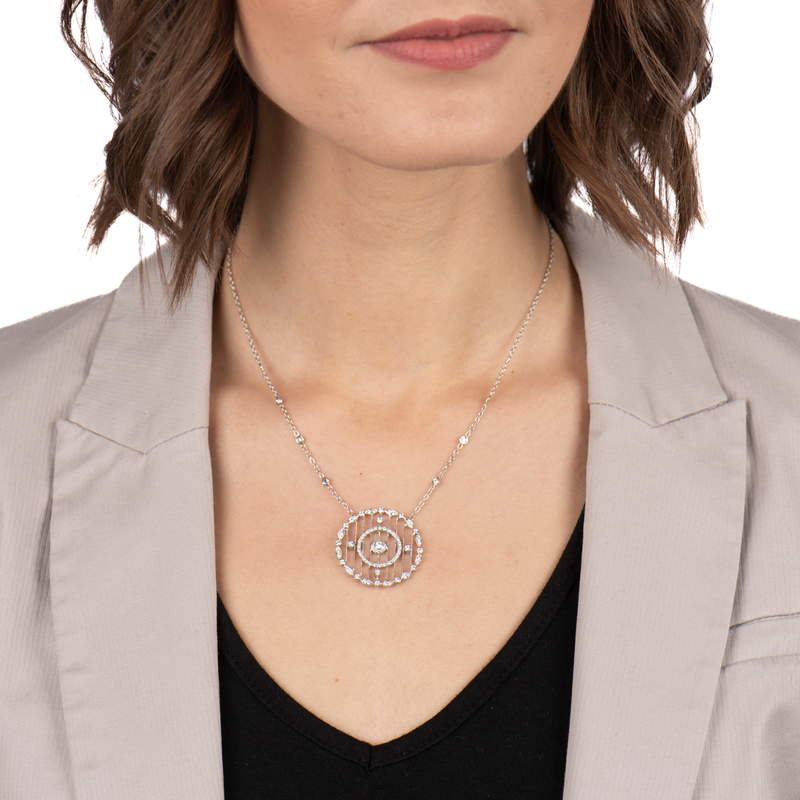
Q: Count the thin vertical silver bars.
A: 9